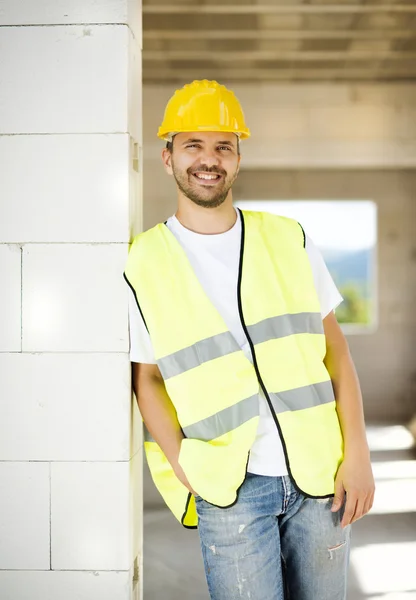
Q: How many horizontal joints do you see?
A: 6